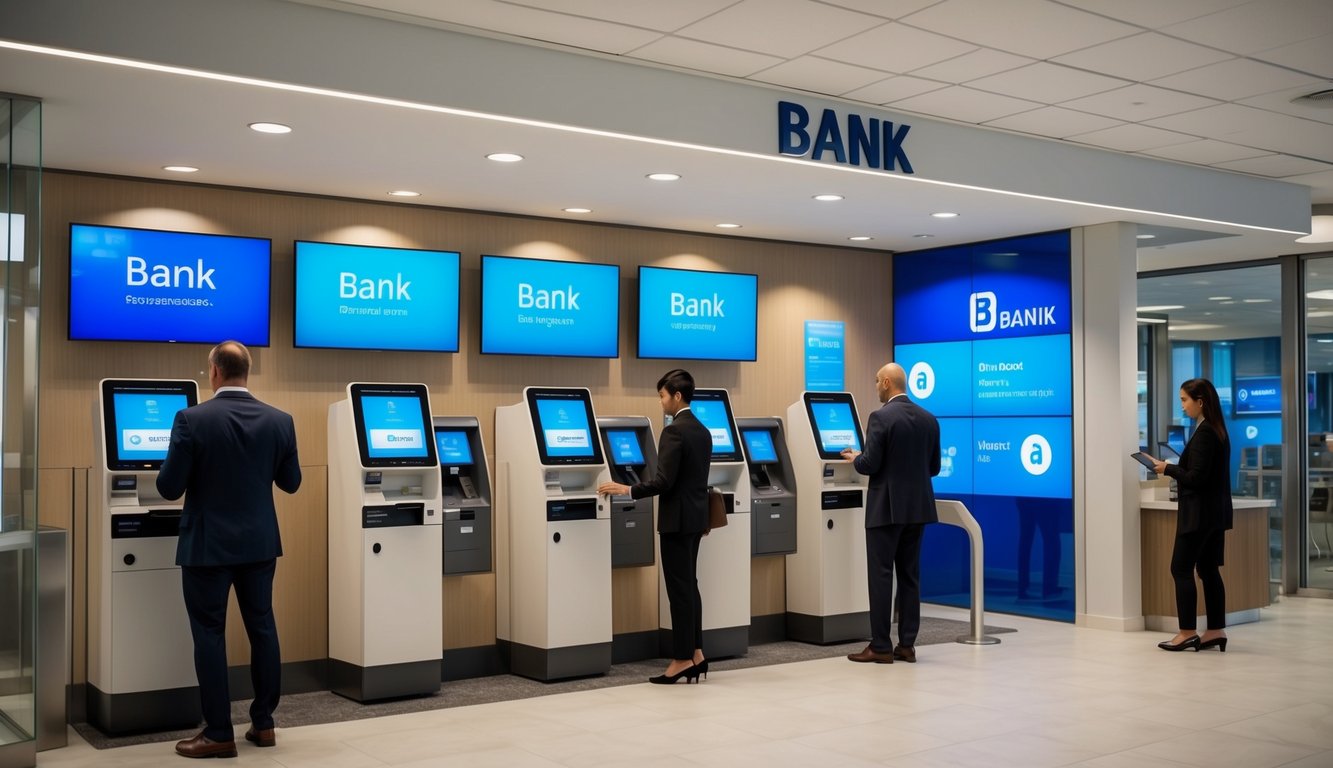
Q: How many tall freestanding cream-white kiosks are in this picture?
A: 5